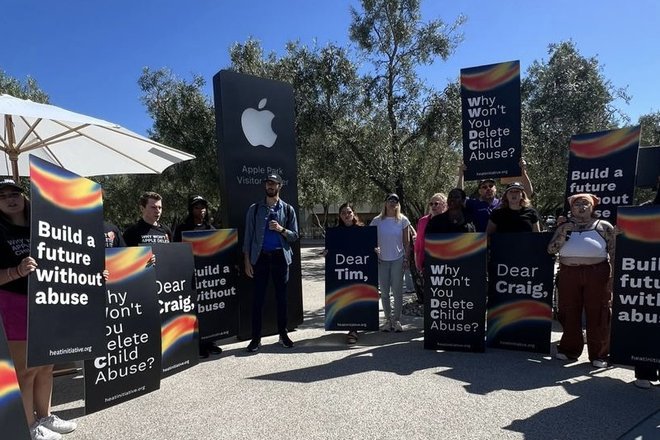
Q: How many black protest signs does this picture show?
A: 11